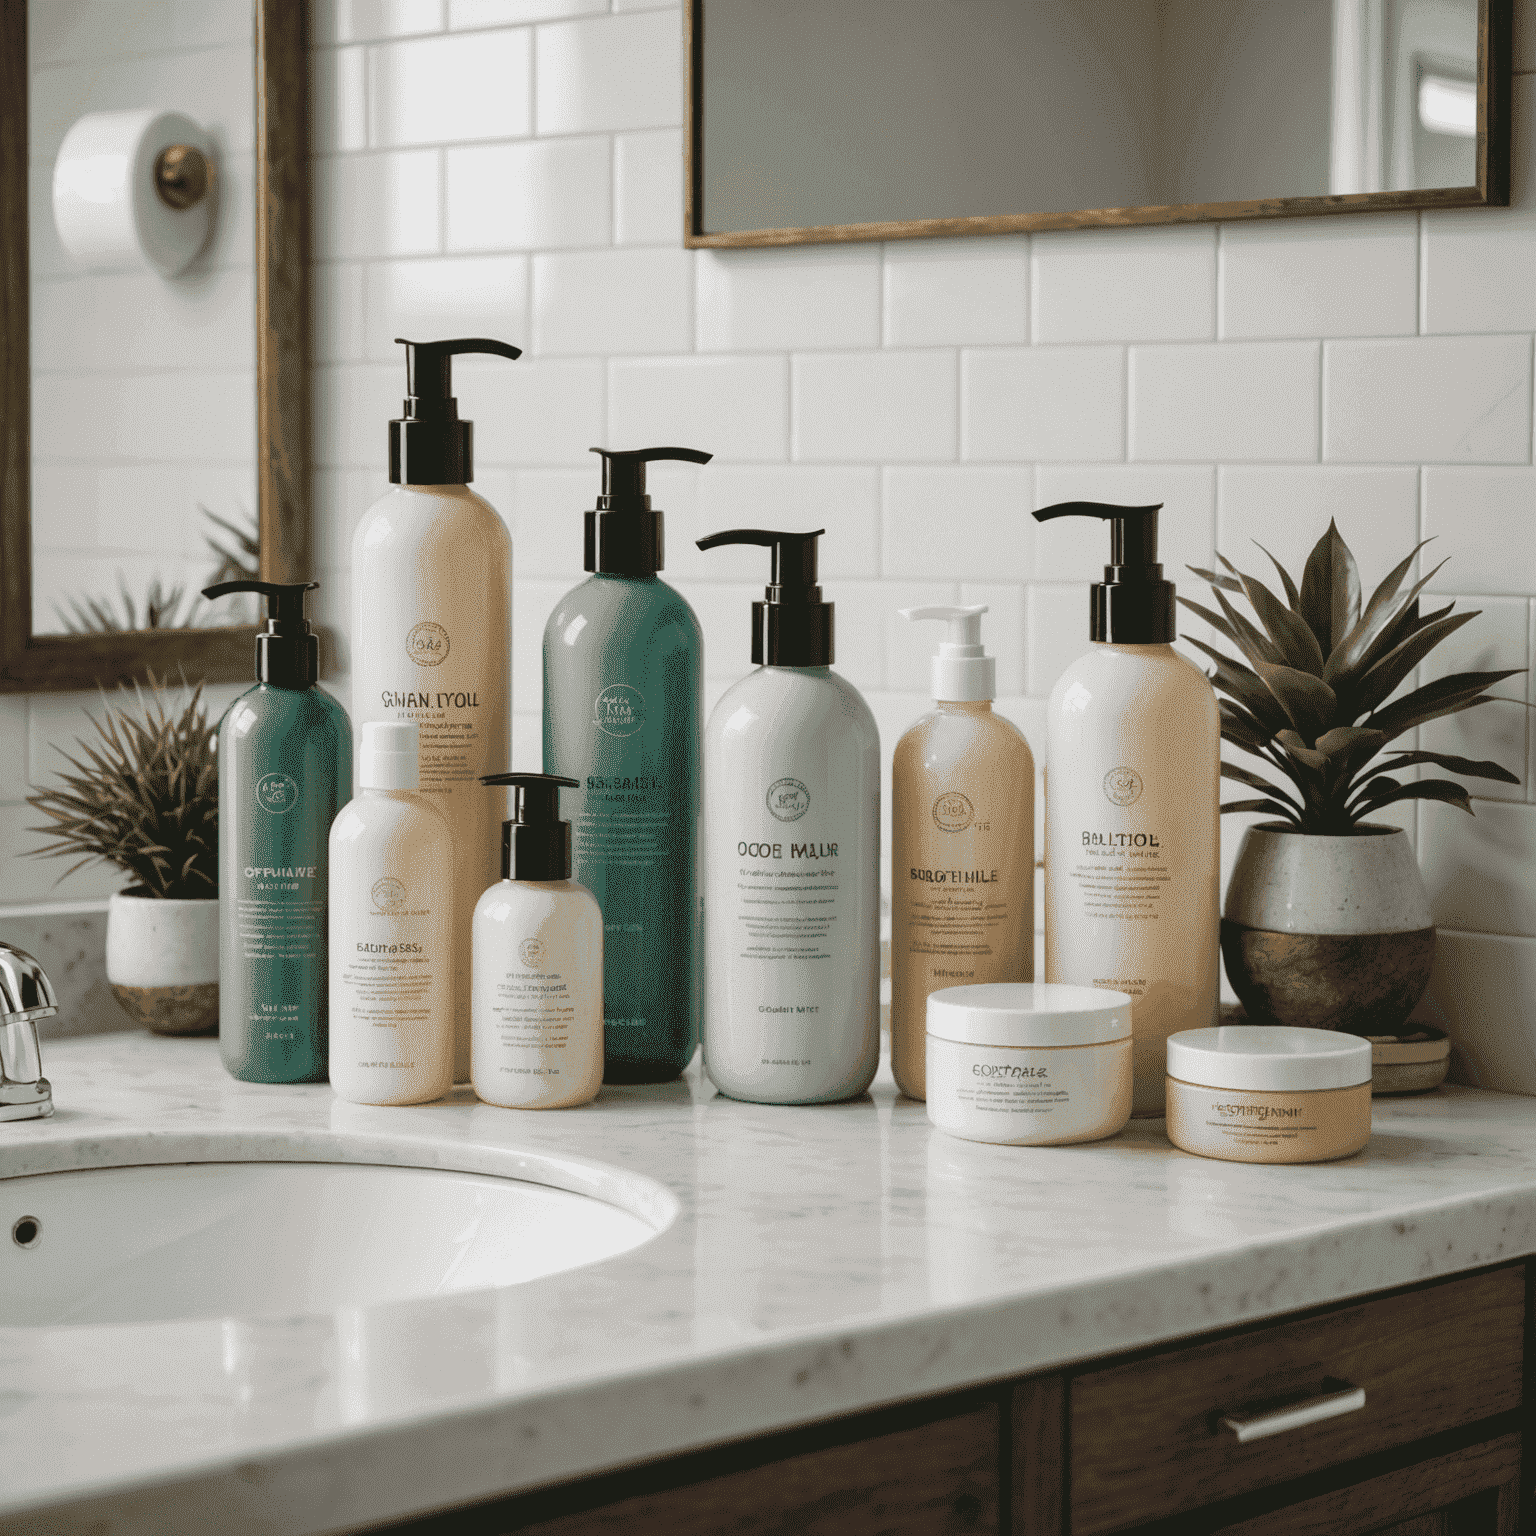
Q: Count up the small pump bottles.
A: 1